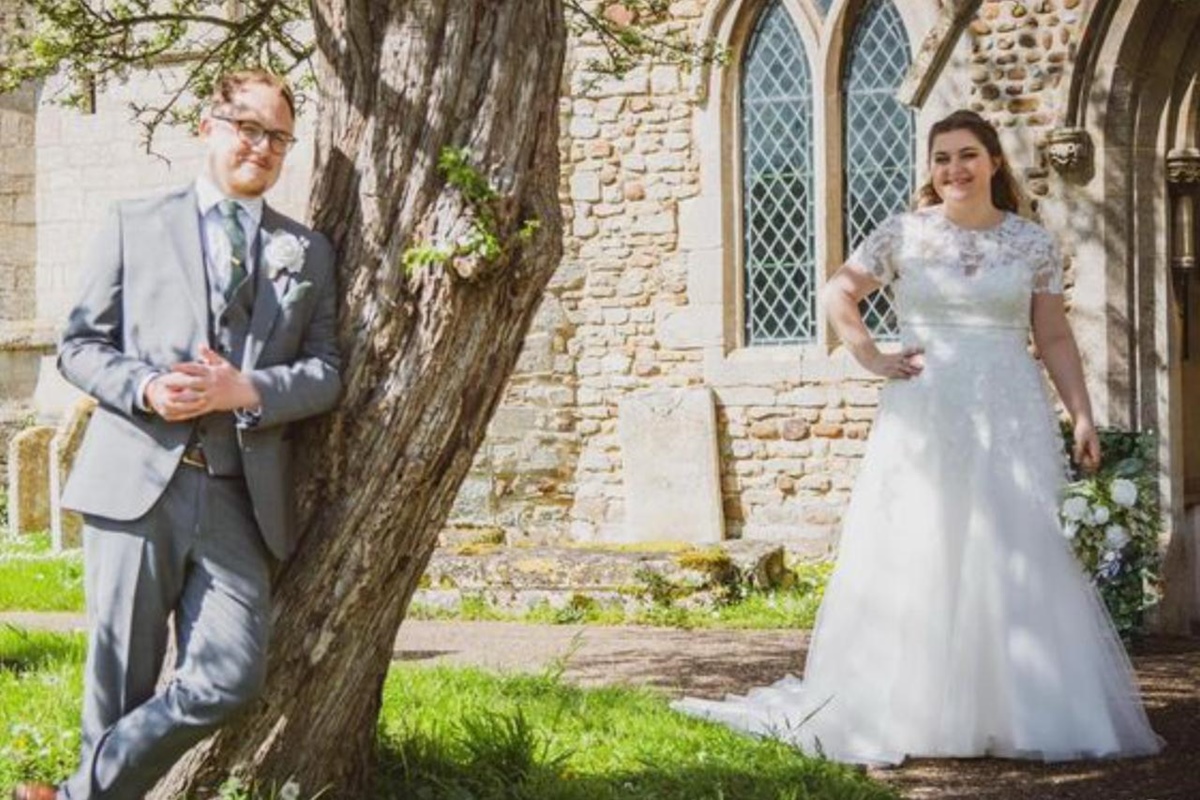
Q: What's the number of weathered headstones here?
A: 3